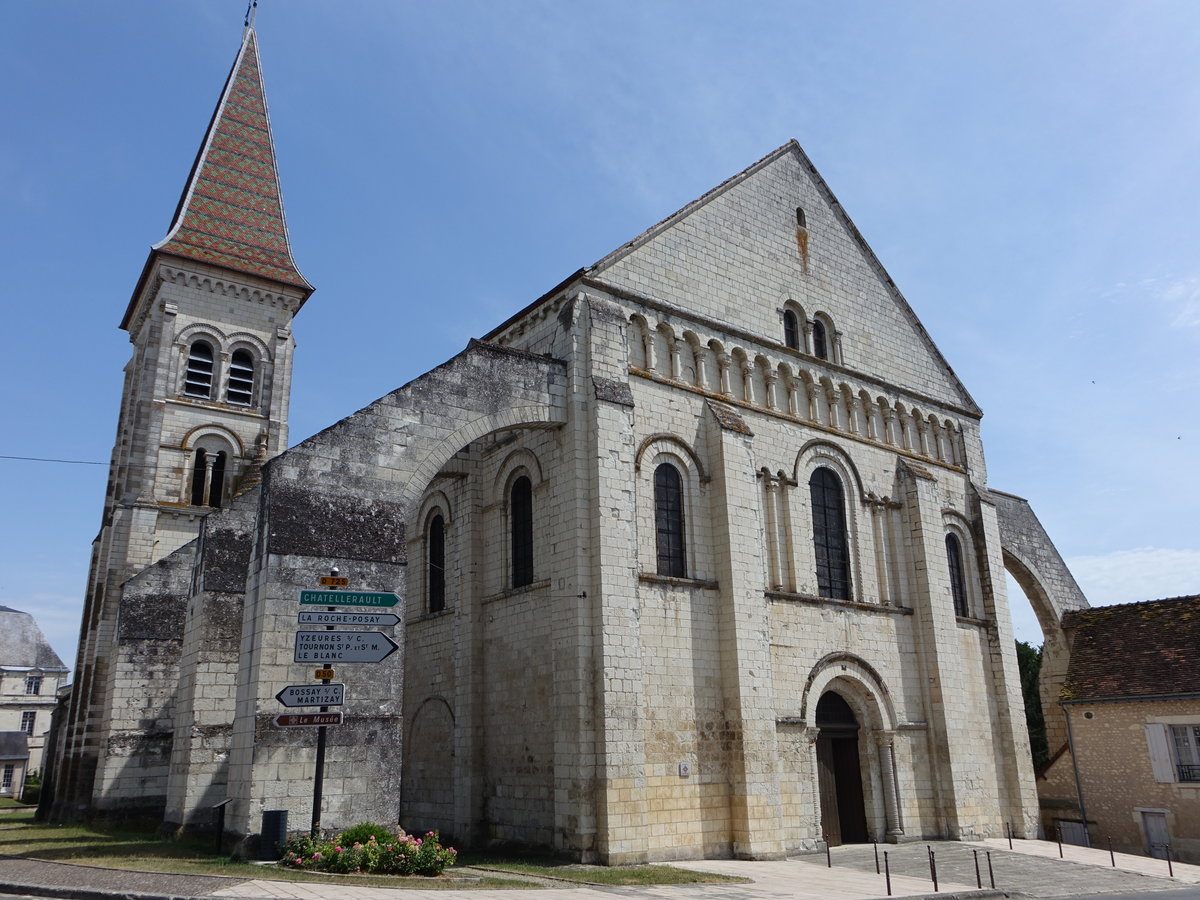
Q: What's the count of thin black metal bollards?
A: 11